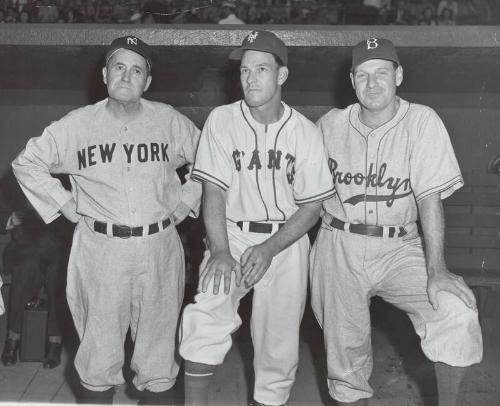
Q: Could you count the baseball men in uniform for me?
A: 3